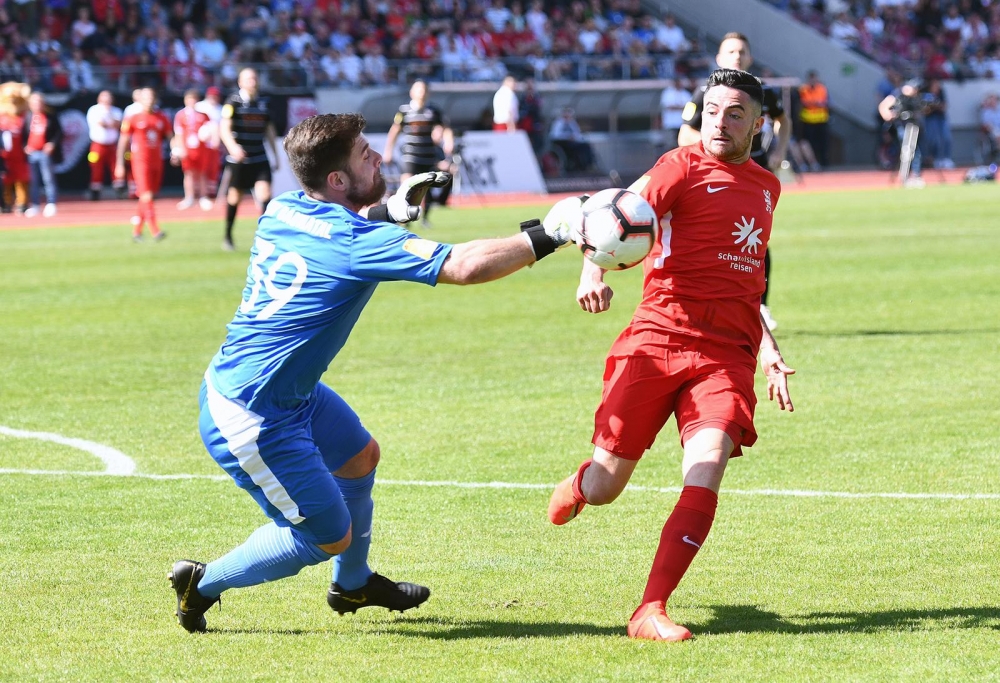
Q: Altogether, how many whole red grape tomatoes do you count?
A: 0